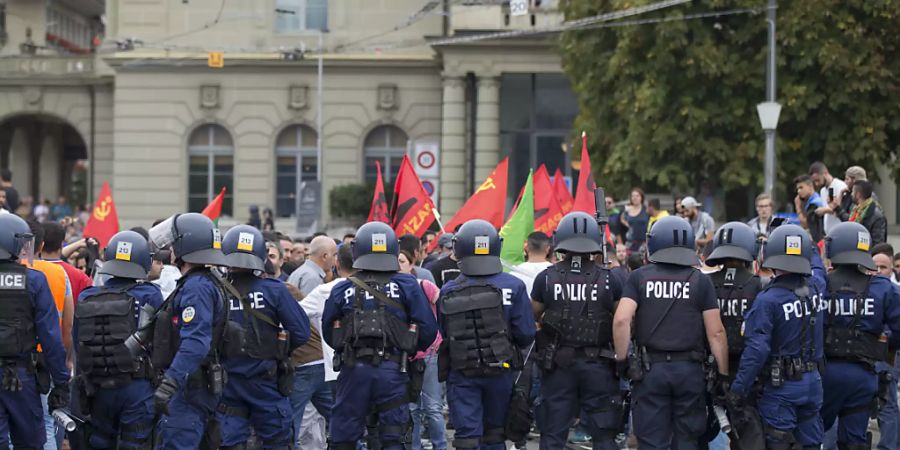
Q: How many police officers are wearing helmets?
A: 11